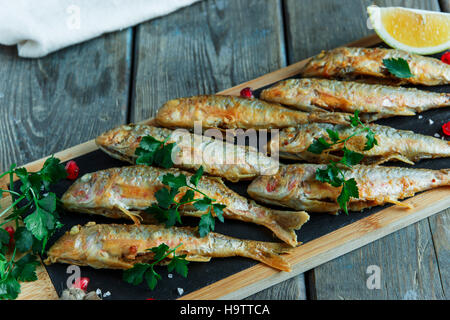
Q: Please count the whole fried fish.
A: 8